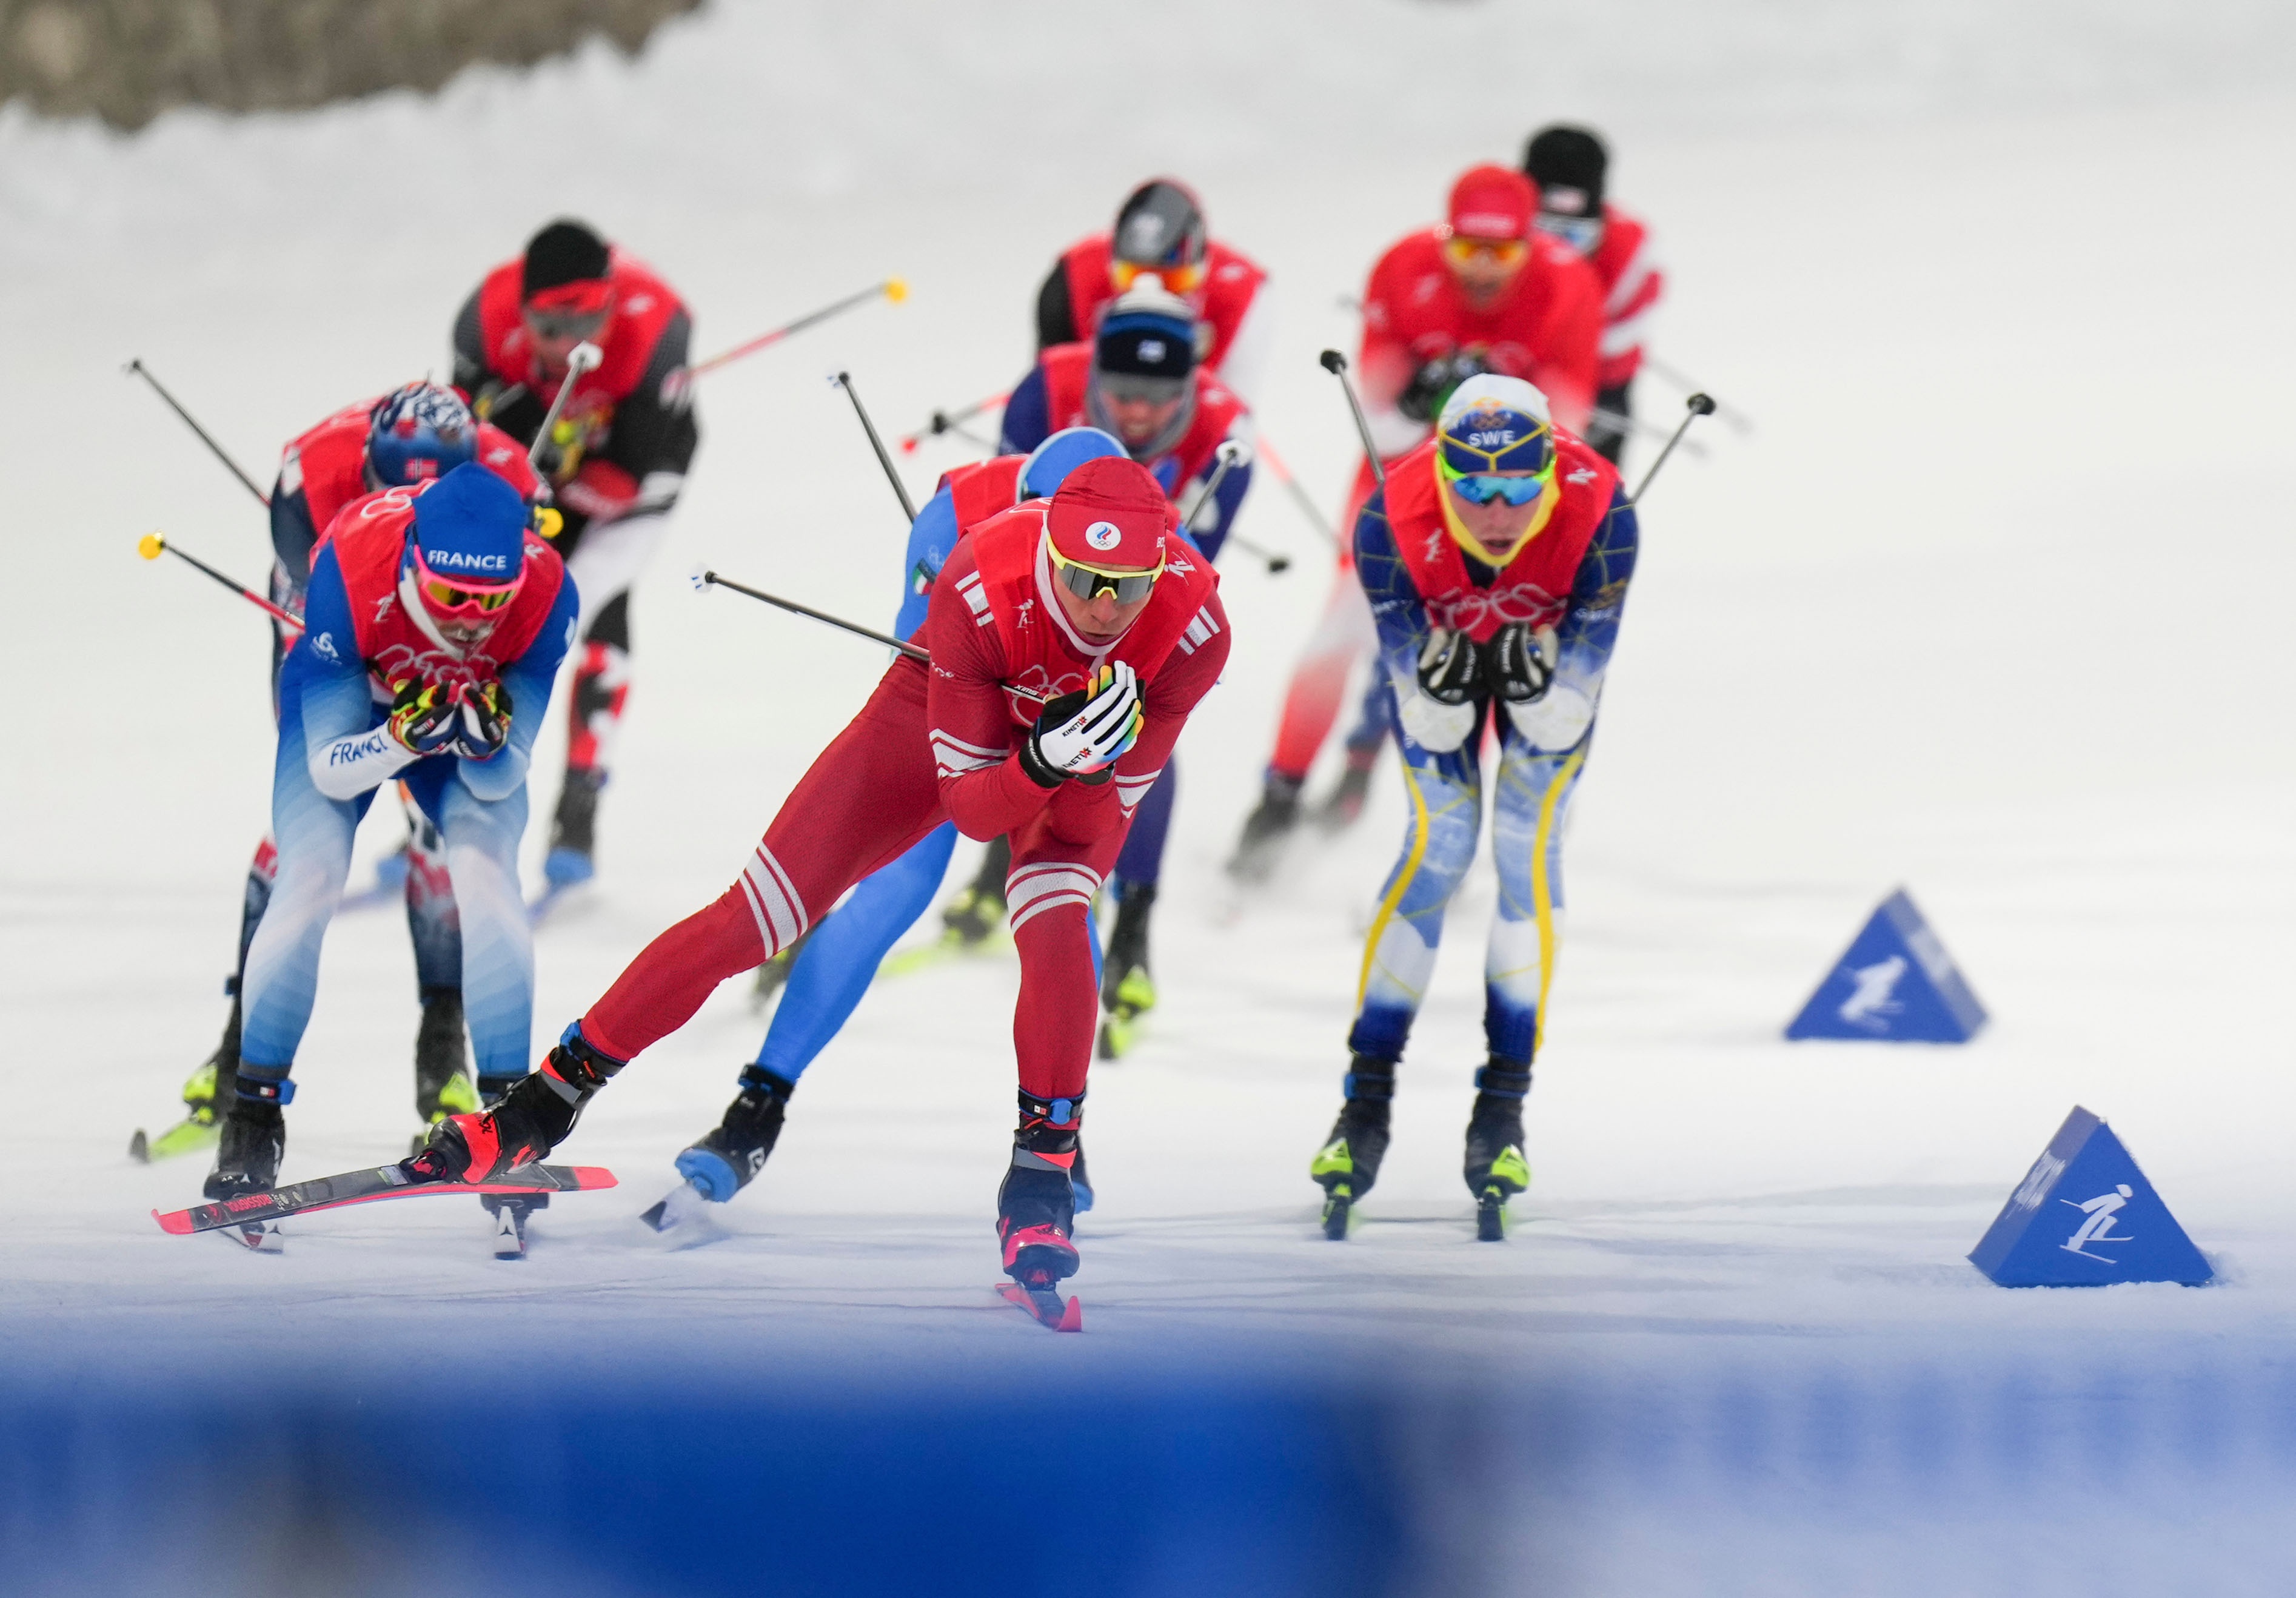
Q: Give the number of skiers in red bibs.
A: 10